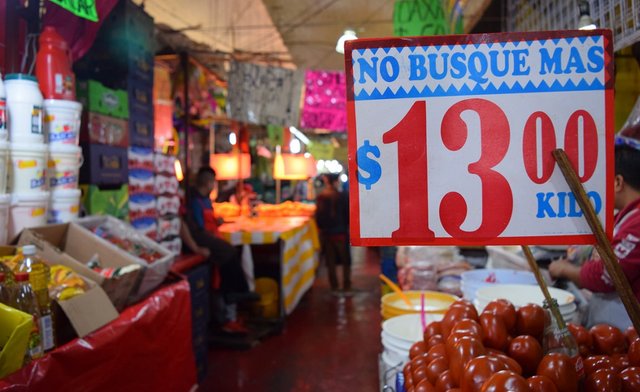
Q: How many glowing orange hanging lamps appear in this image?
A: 2